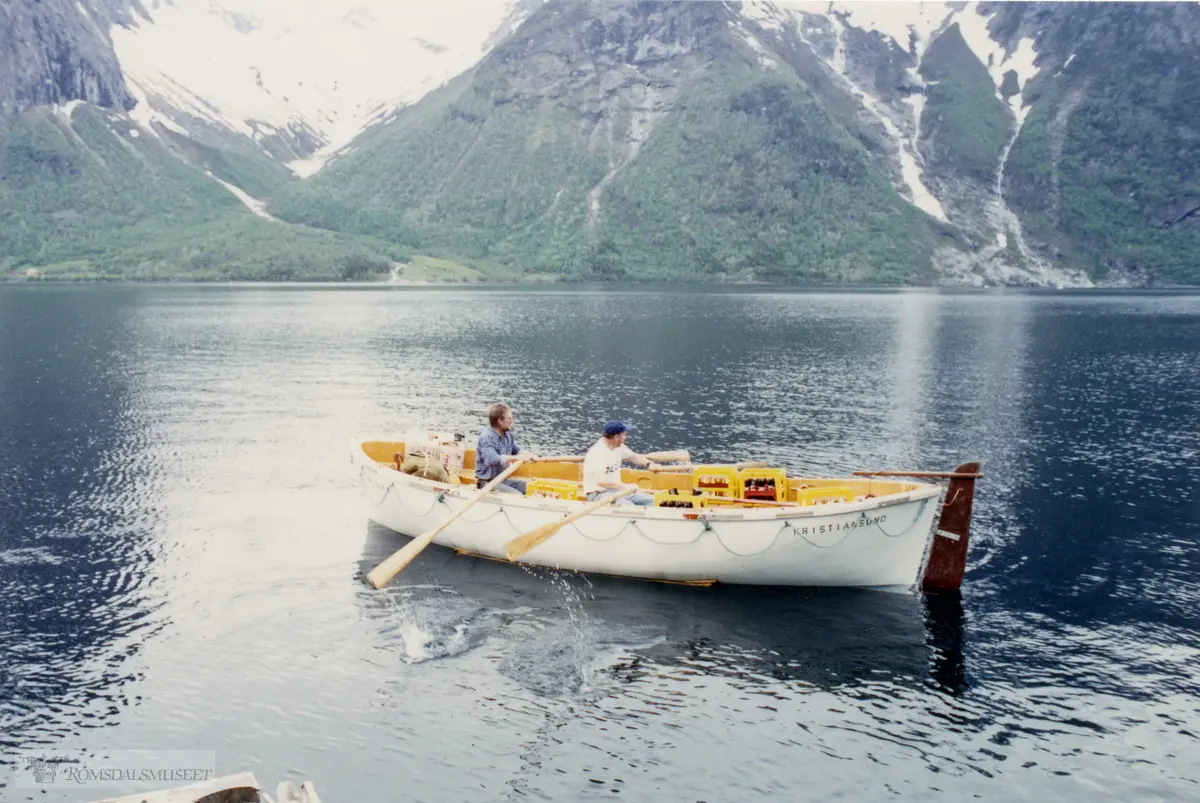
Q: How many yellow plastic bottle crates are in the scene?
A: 5